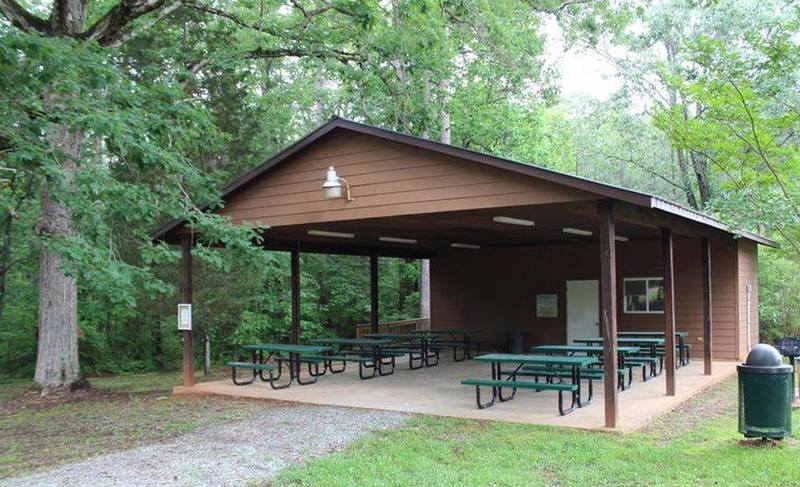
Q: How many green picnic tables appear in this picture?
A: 8